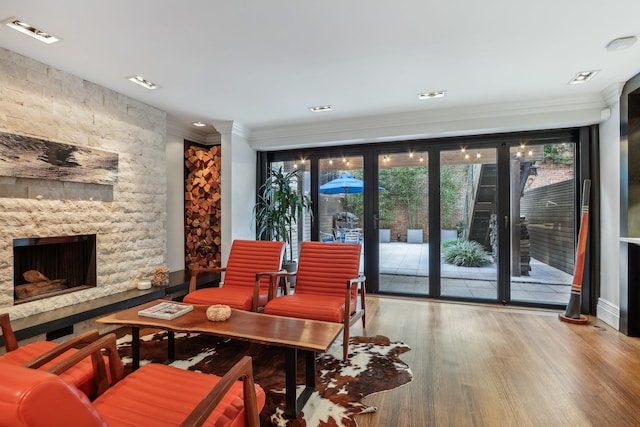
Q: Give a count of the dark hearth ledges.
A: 1